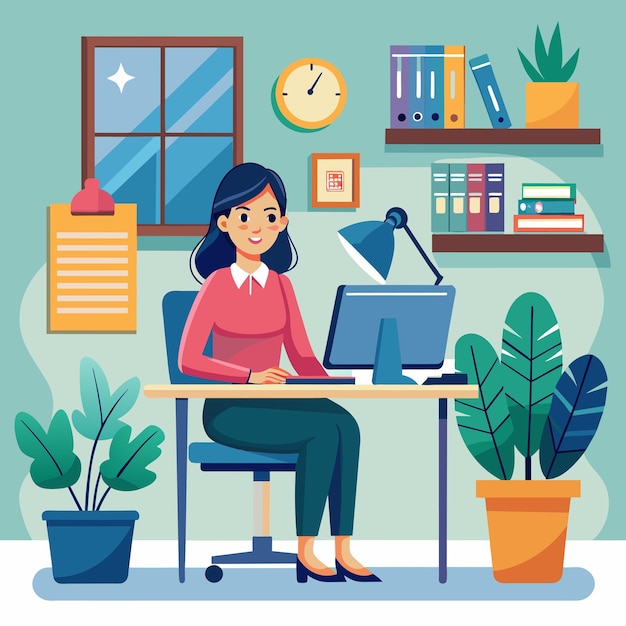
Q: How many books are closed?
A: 12